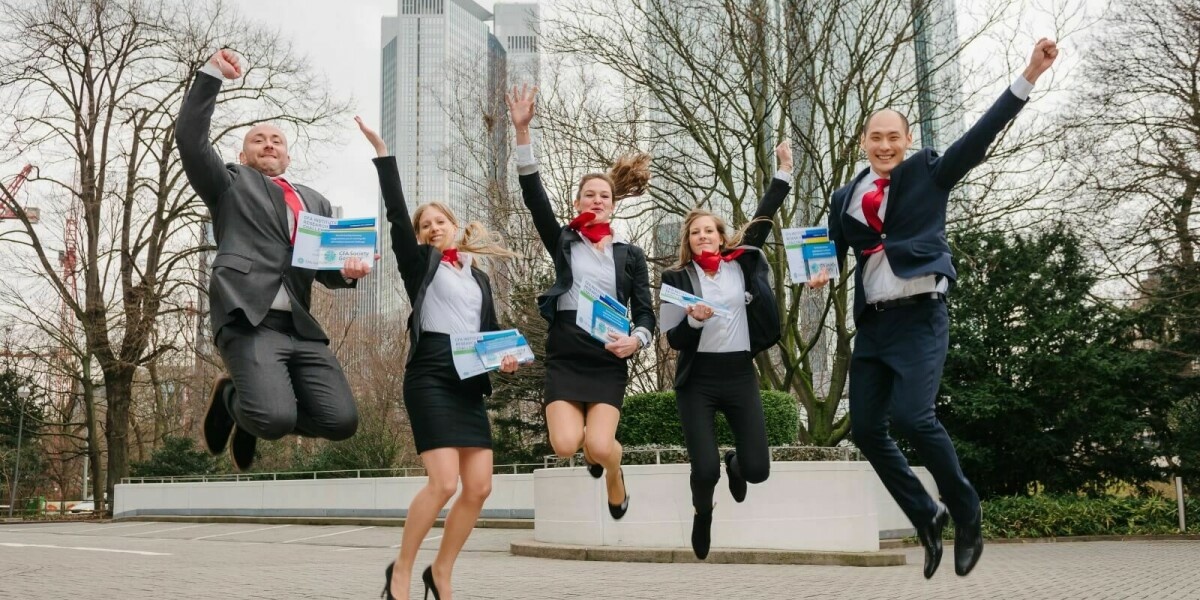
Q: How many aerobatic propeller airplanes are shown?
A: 0